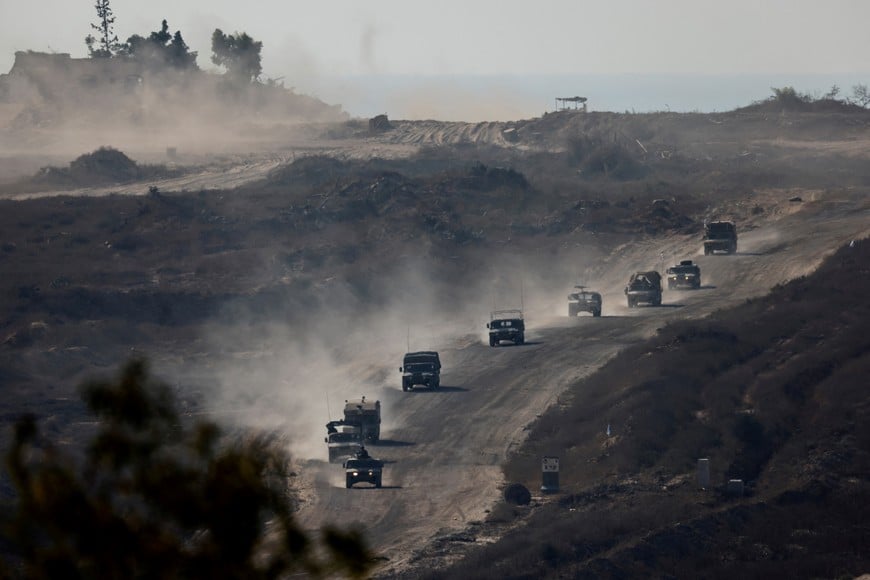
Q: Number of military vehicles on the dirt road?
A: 9